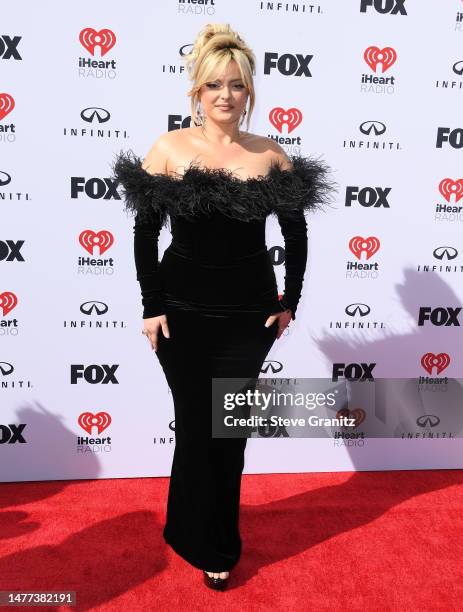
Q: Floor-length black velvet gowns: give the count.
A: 1